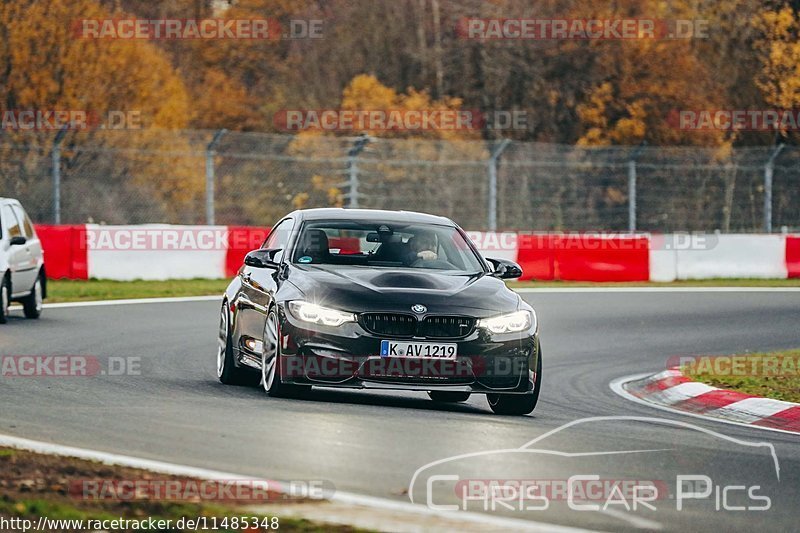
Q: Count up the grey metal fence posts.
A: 6